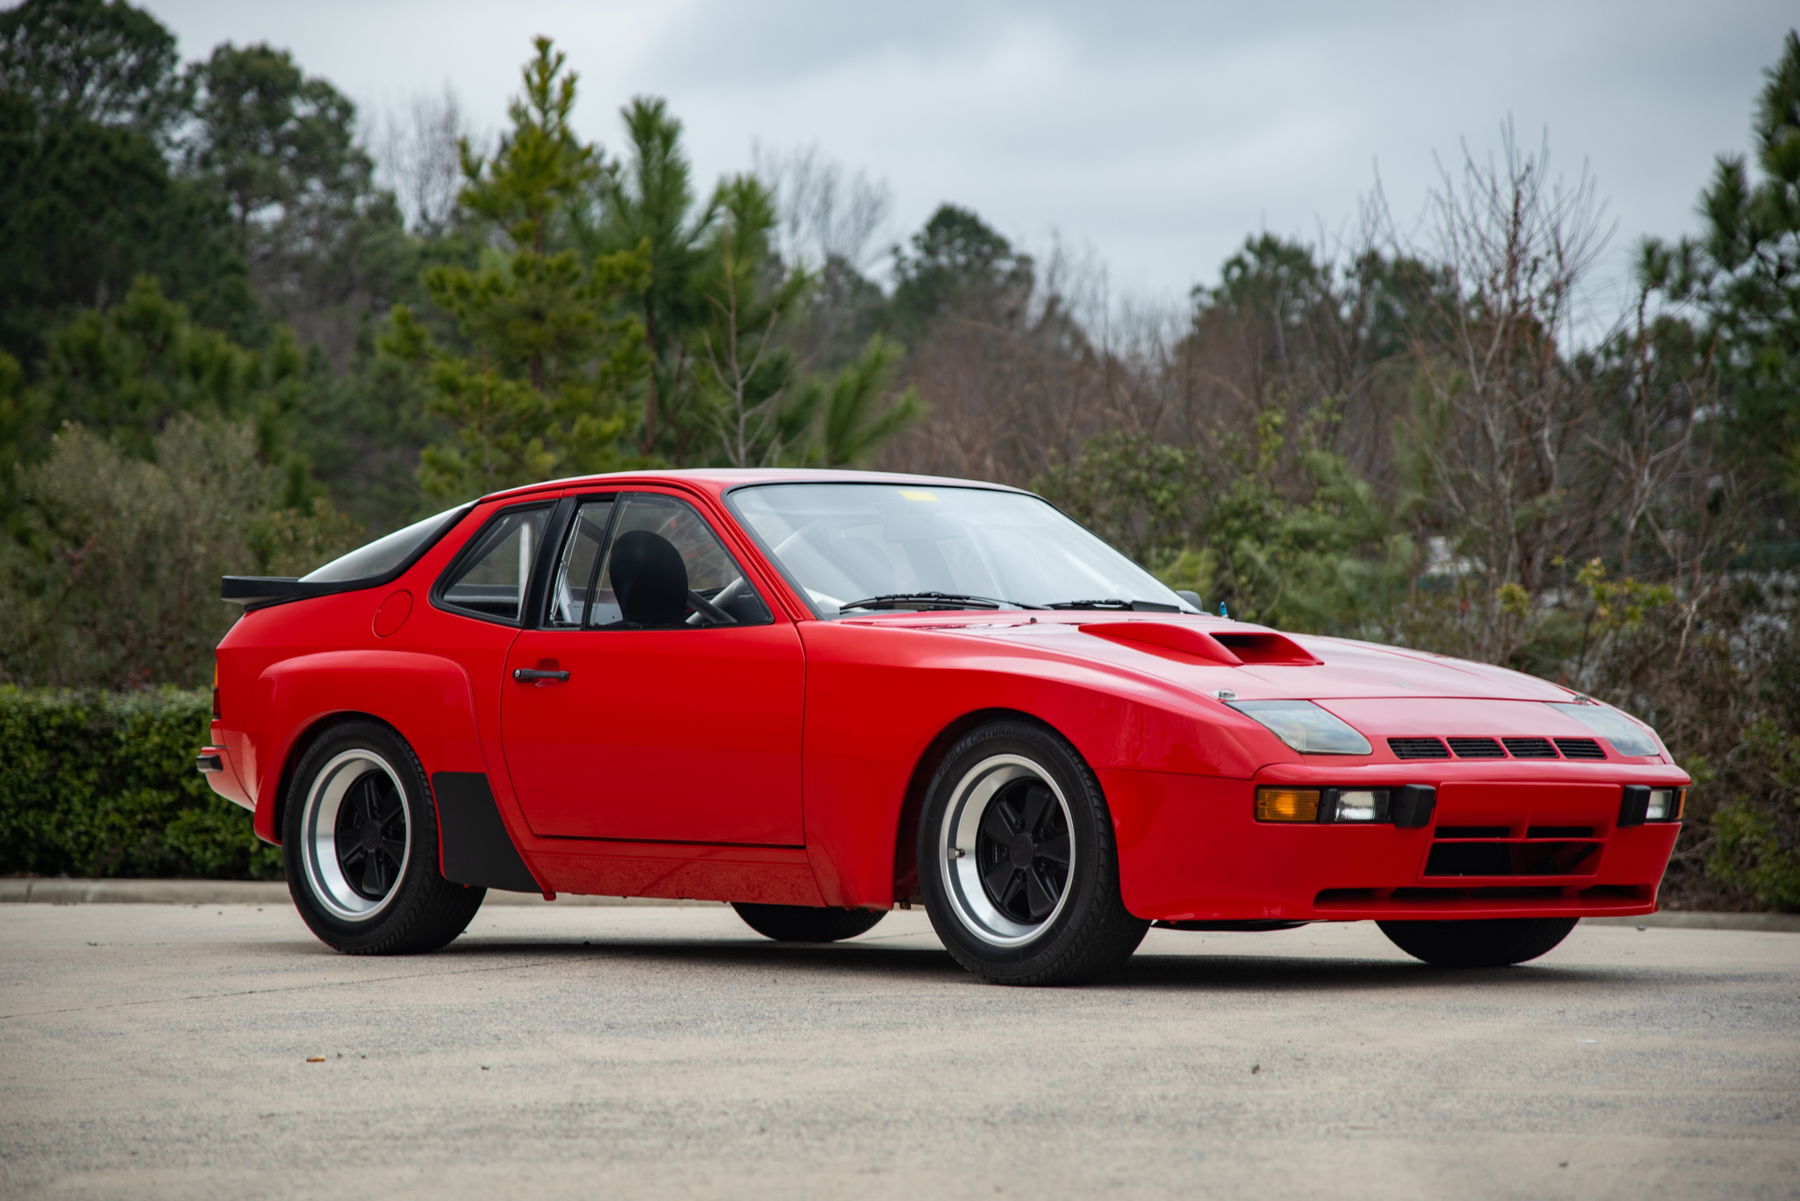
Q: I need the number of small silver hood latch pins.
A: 2